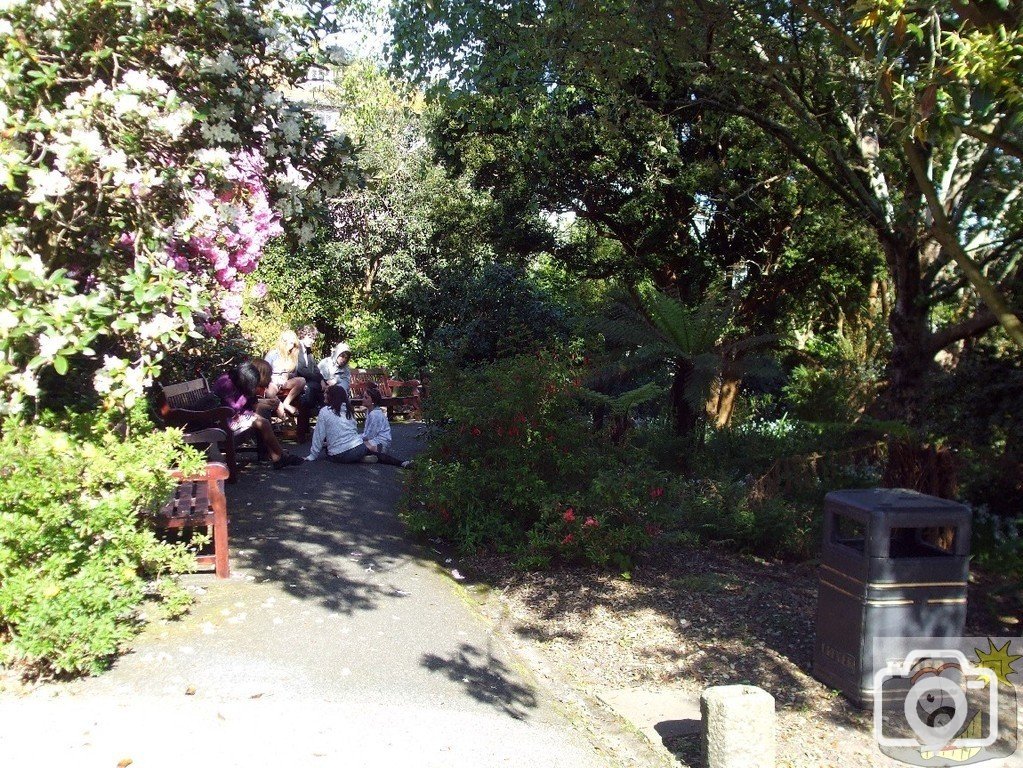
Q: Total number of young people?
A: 7